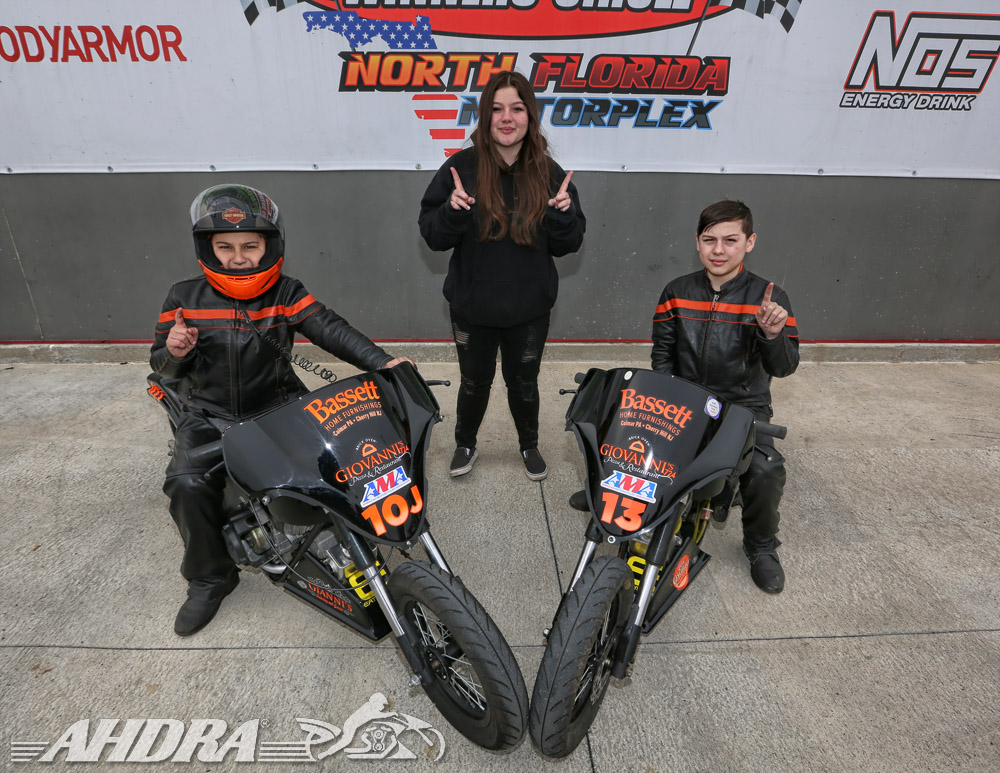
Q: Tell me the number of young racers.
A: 2